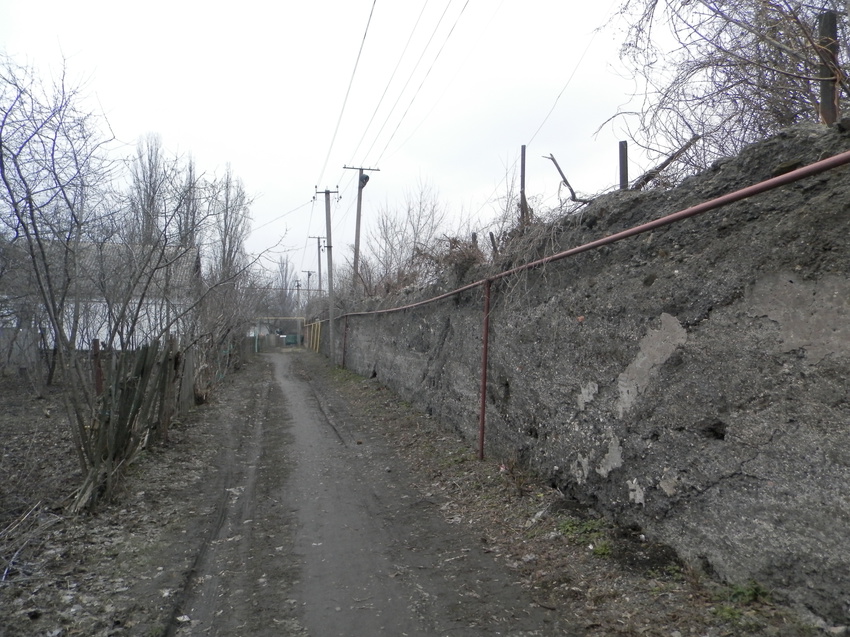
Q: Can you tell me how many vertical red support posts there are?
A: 2